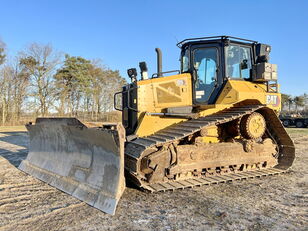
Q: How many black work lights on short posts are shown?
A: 2